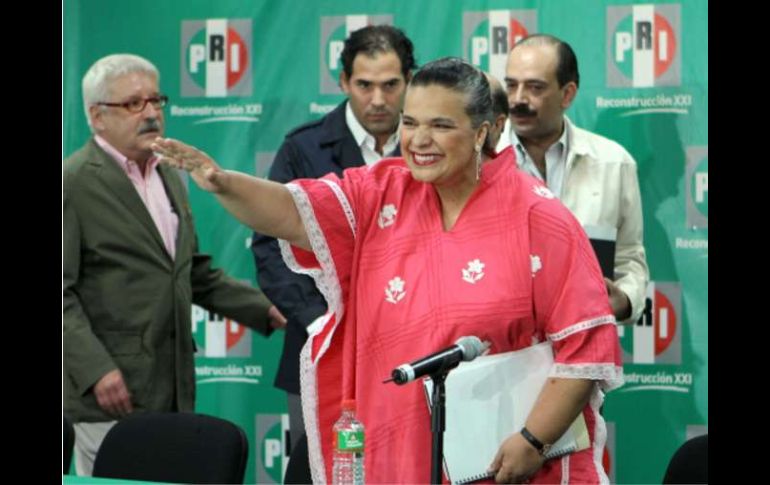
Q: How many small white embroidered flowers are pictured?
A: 5